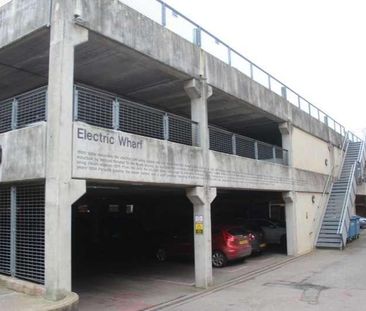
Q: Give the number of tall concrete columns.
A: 3